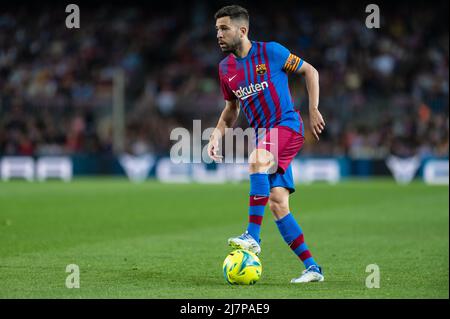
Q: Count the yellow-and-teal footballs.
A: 1